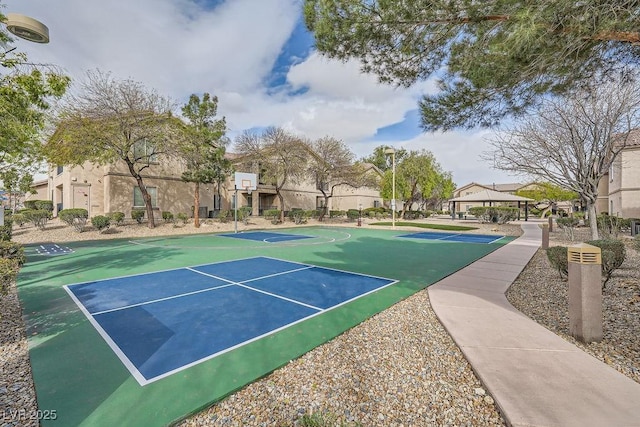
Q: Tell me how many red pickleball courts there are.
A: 0